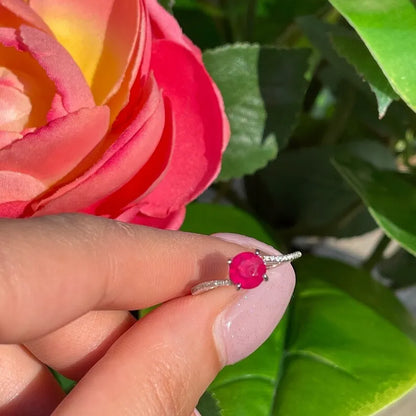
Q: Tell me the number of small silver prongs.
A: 4